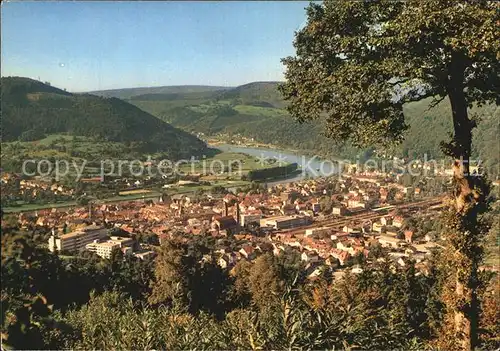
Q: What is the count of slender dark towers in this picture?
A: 2